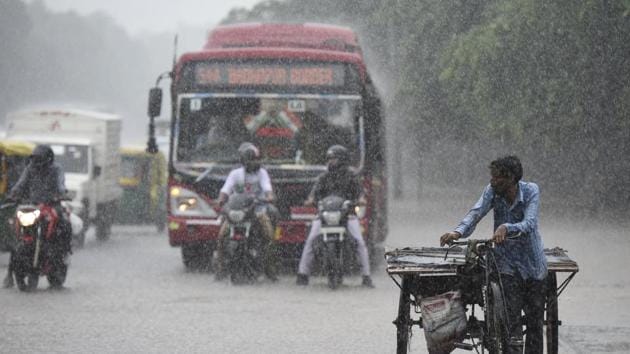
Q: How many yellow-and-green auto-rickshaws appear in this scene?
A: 2